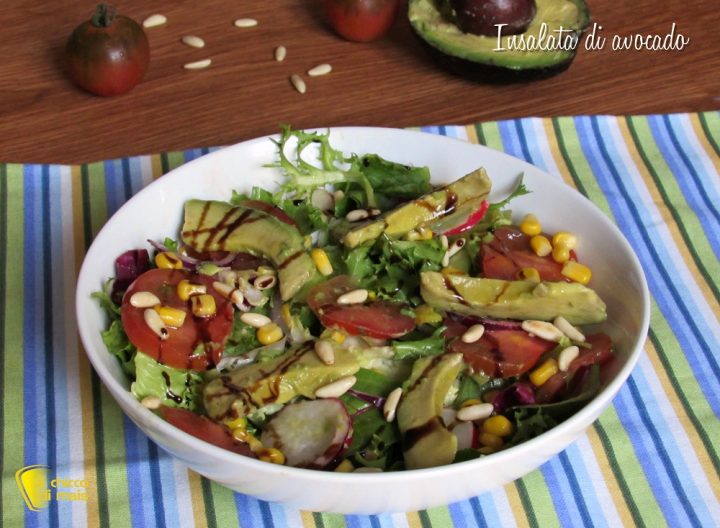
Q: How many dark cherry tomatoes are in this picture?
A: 2